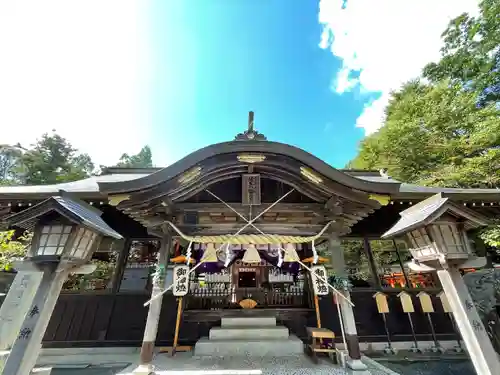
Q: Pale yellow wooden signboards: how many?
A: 4